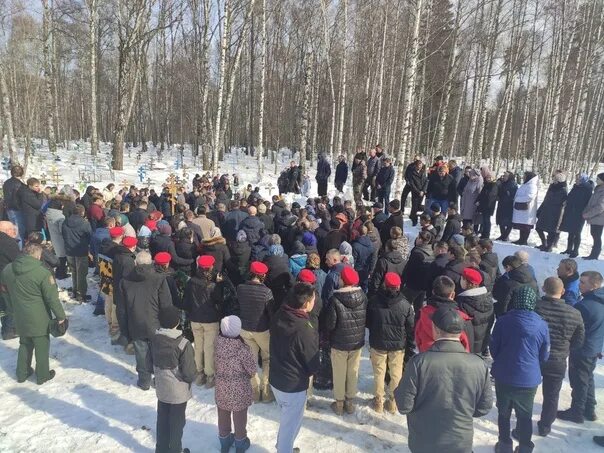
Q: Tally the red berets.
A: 9